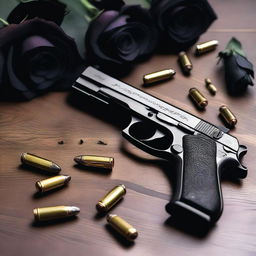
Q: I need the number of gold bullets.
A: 12